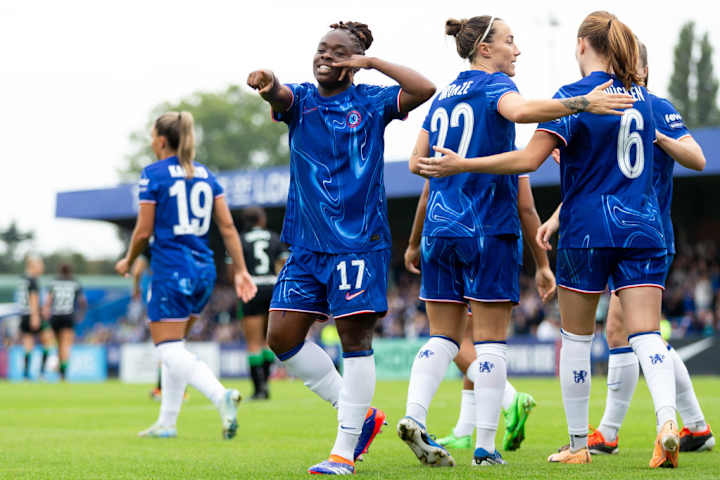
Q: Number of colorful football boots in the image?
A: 12